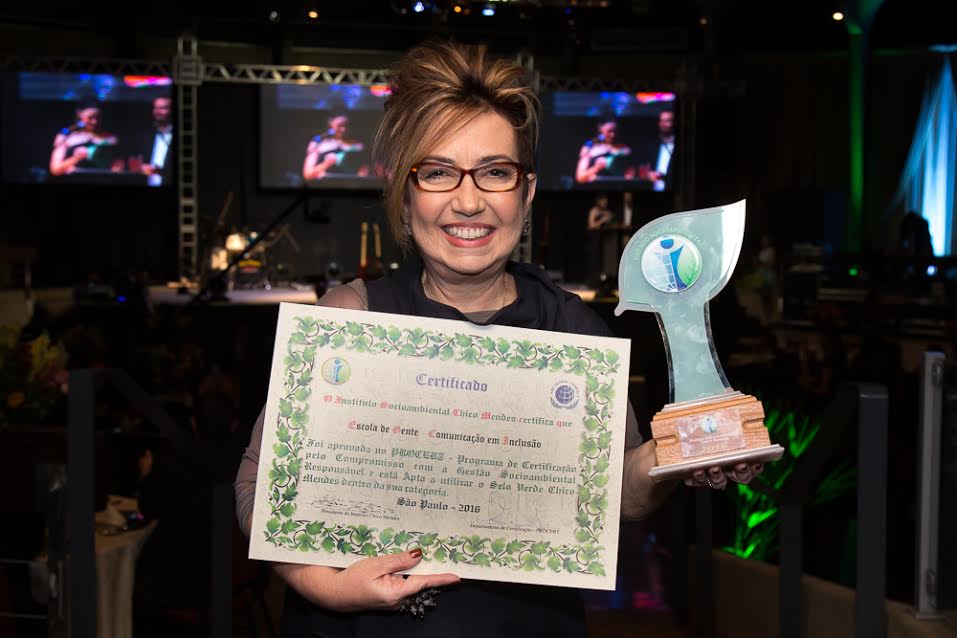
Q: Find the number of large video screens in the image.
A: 3